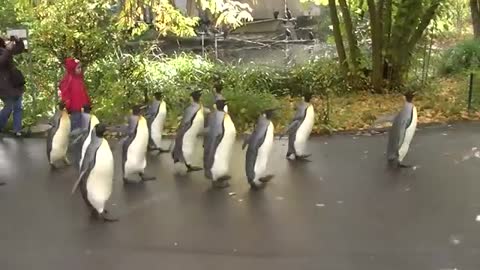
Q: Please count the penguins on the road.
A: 11